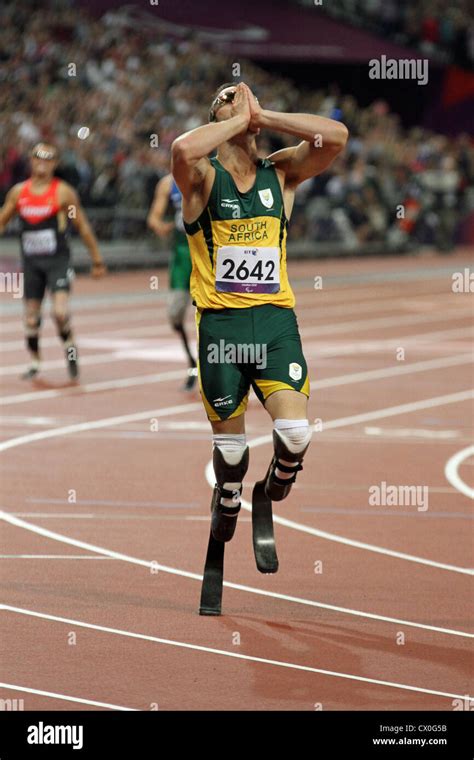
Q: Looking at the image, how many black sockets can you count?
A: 2